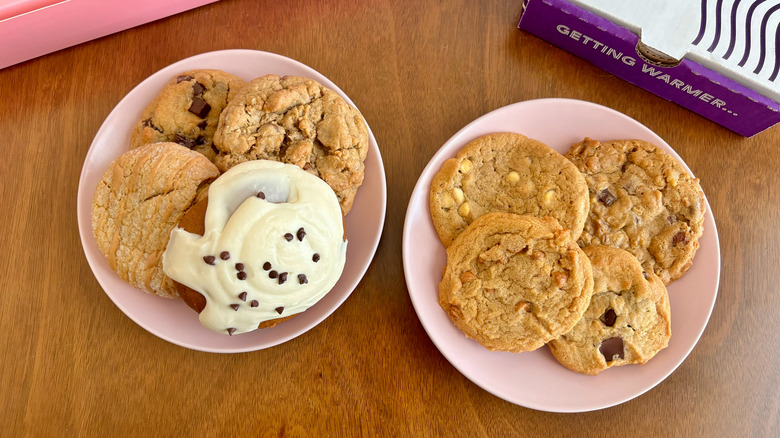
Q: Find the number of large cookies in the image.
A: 8